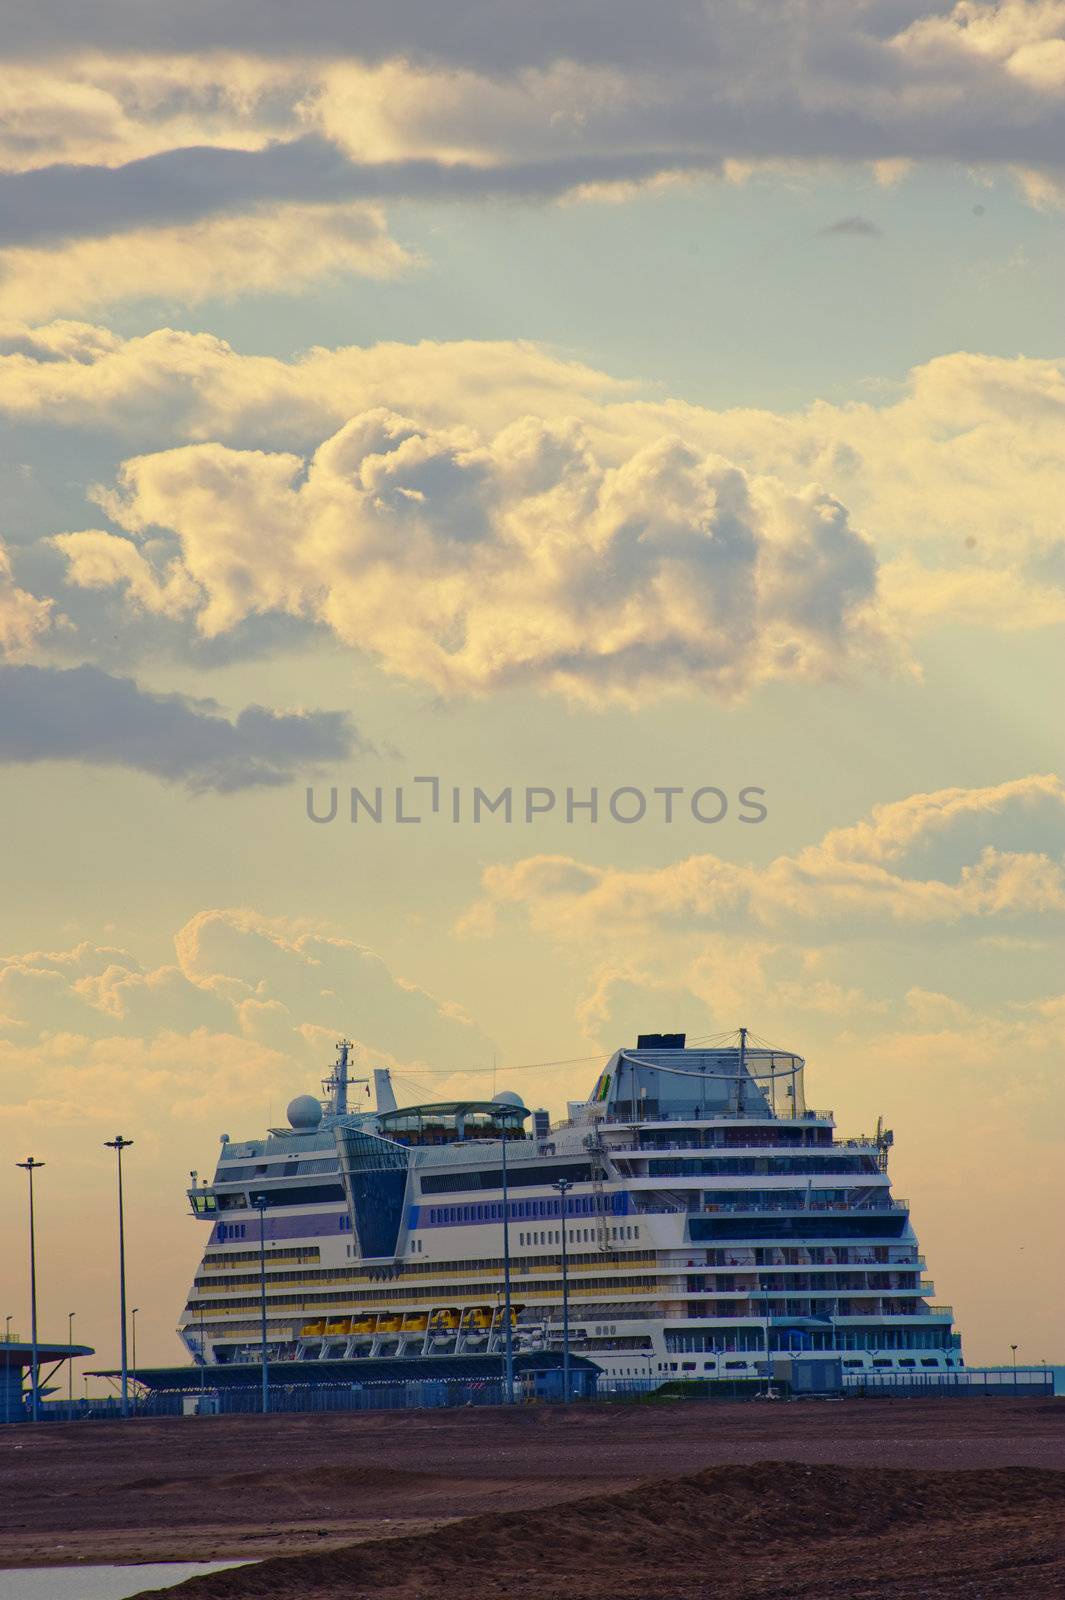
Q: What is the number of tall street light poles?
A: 5